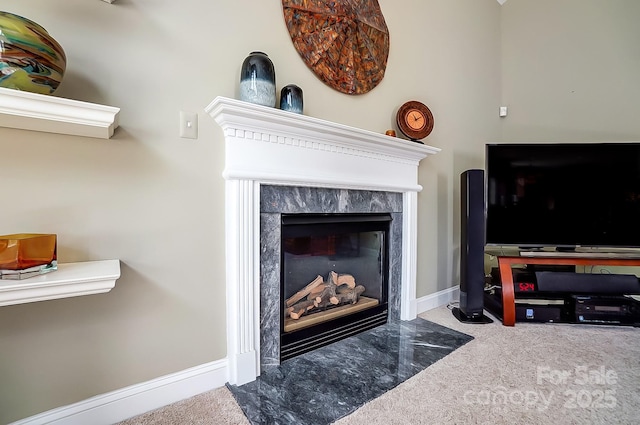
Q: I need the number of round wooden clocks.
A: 1